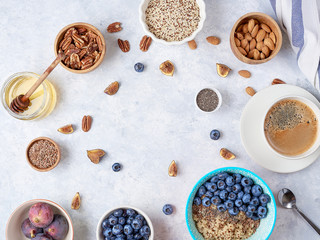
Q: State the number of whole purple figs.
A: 4